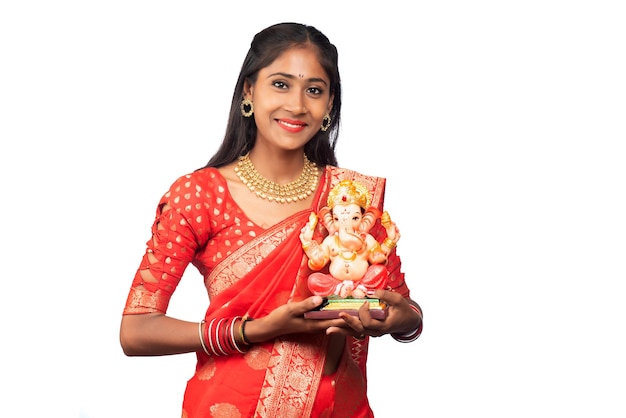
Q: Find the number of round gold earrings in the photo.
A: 2